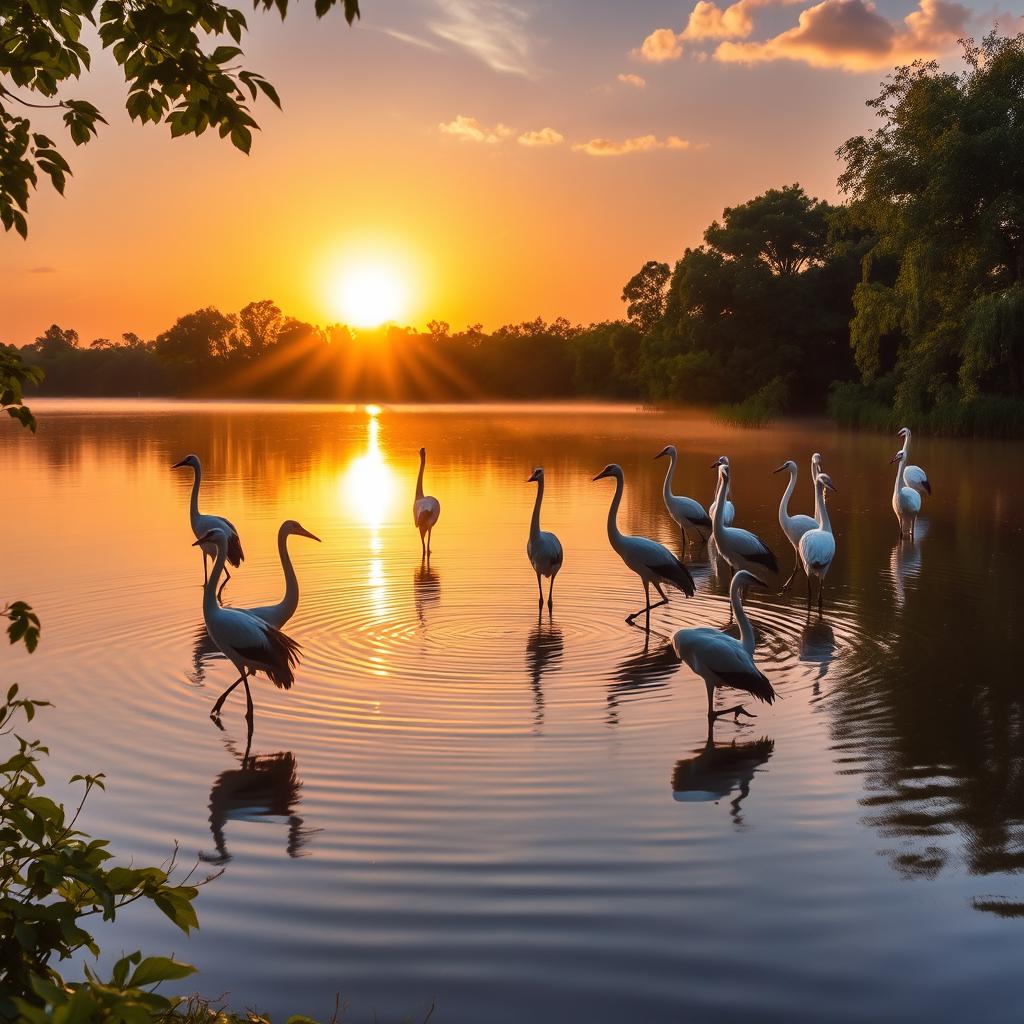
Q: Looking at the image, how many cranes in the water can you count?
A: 15